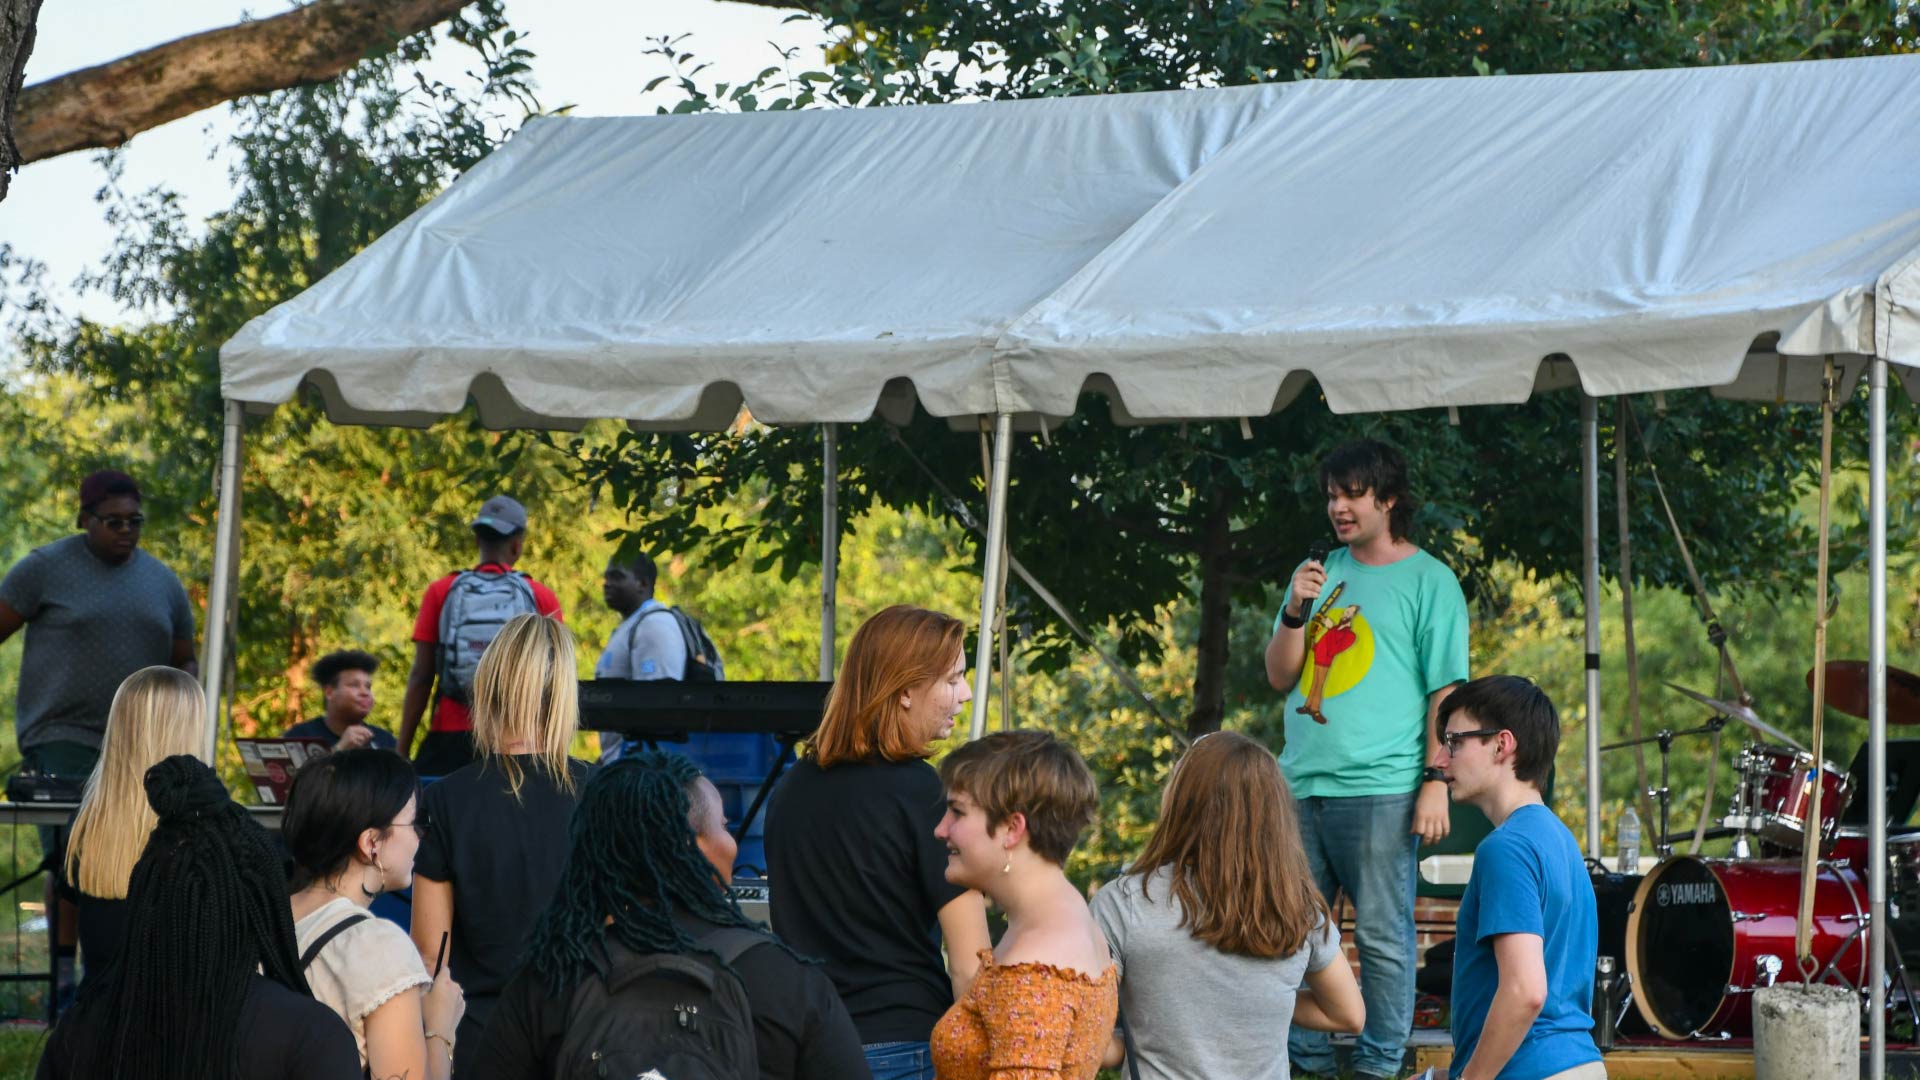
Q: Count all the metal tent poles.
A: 5